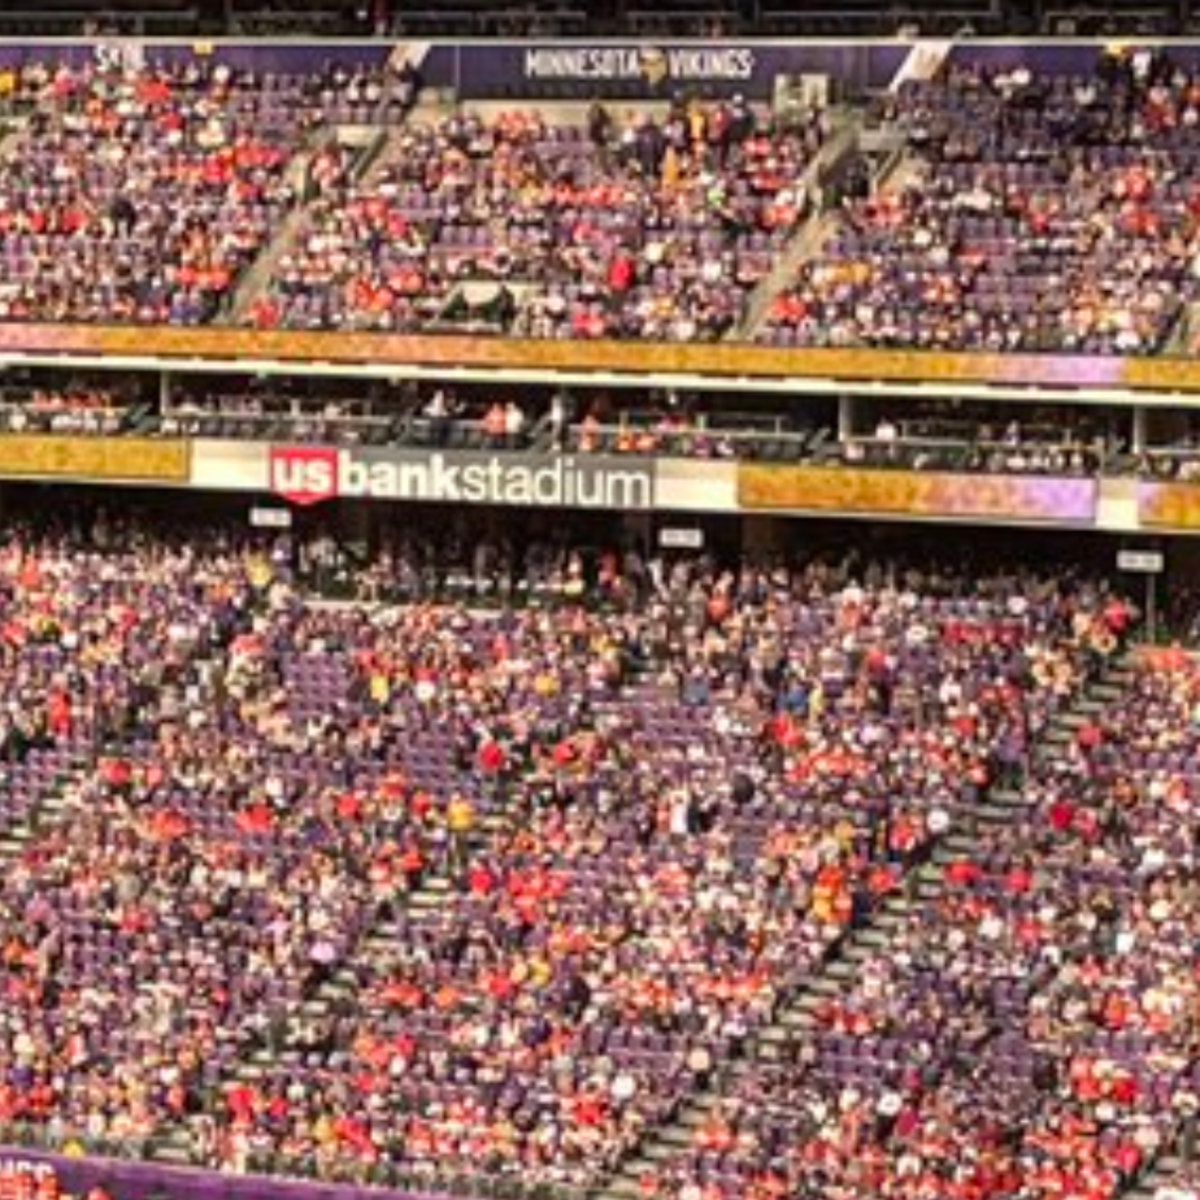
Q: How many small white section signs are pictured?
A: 3